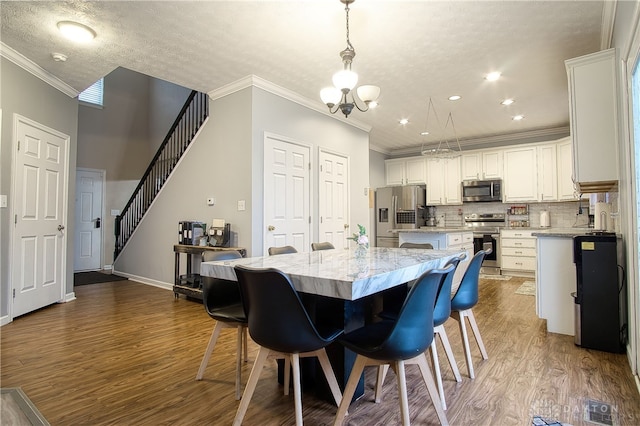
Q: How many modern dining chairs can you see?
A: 8